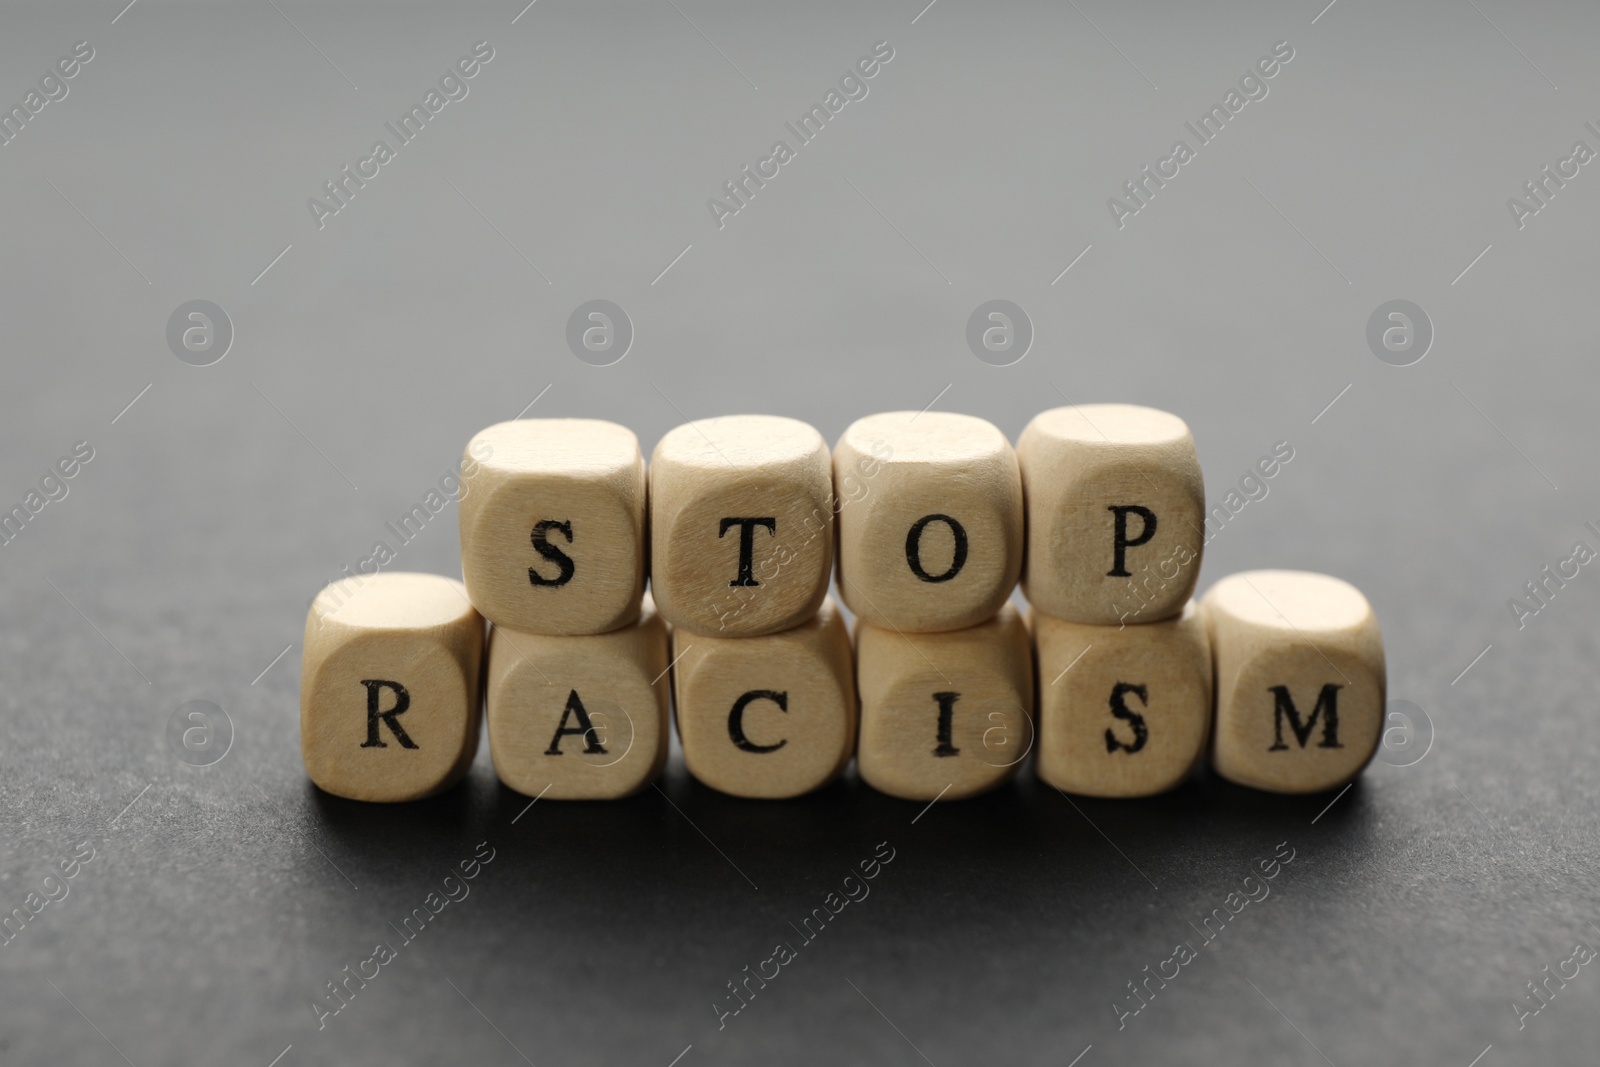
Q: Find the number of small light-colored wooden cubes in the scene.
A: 10